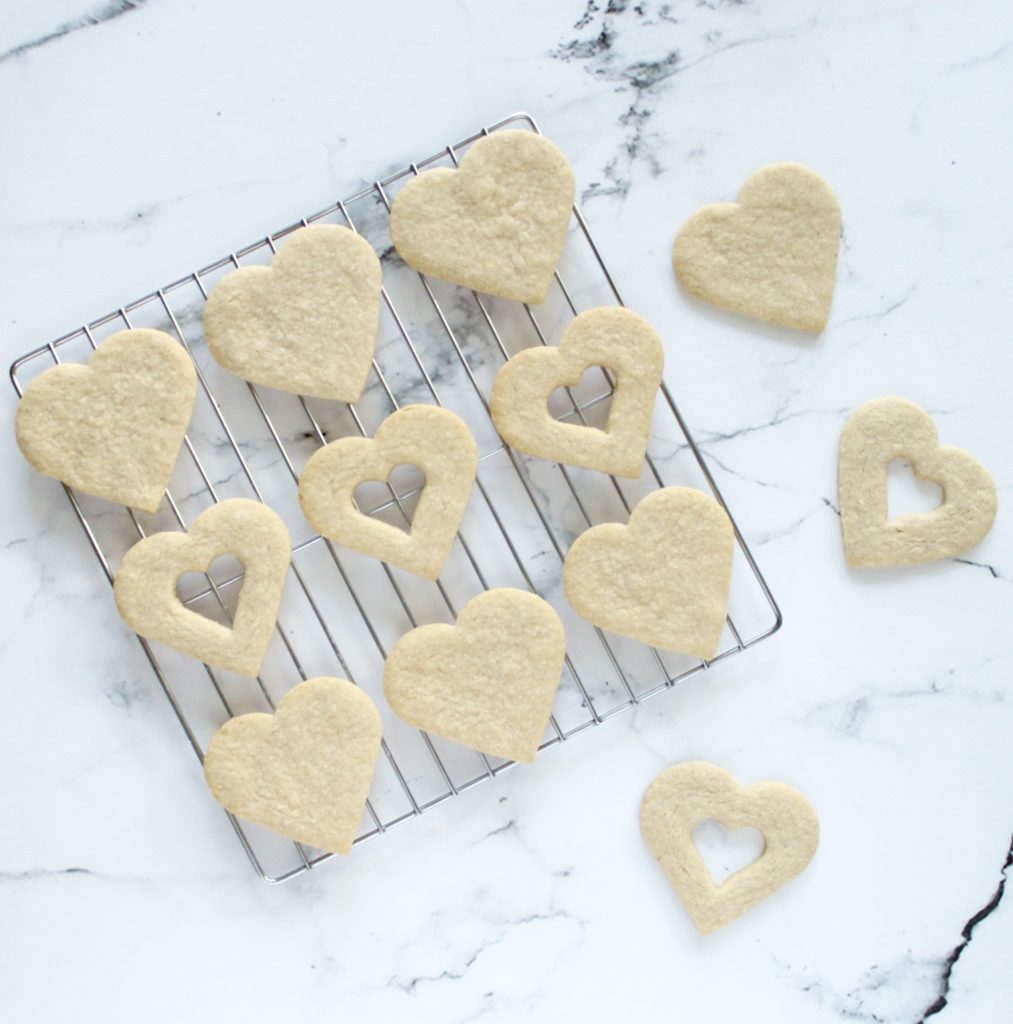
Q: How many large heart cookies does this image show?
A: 12